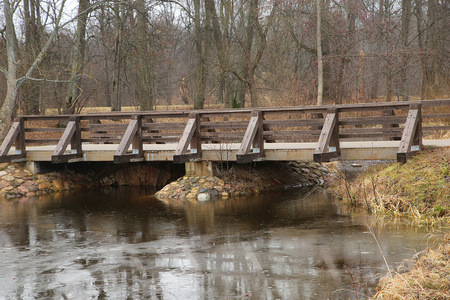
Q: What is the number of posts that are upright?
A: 7